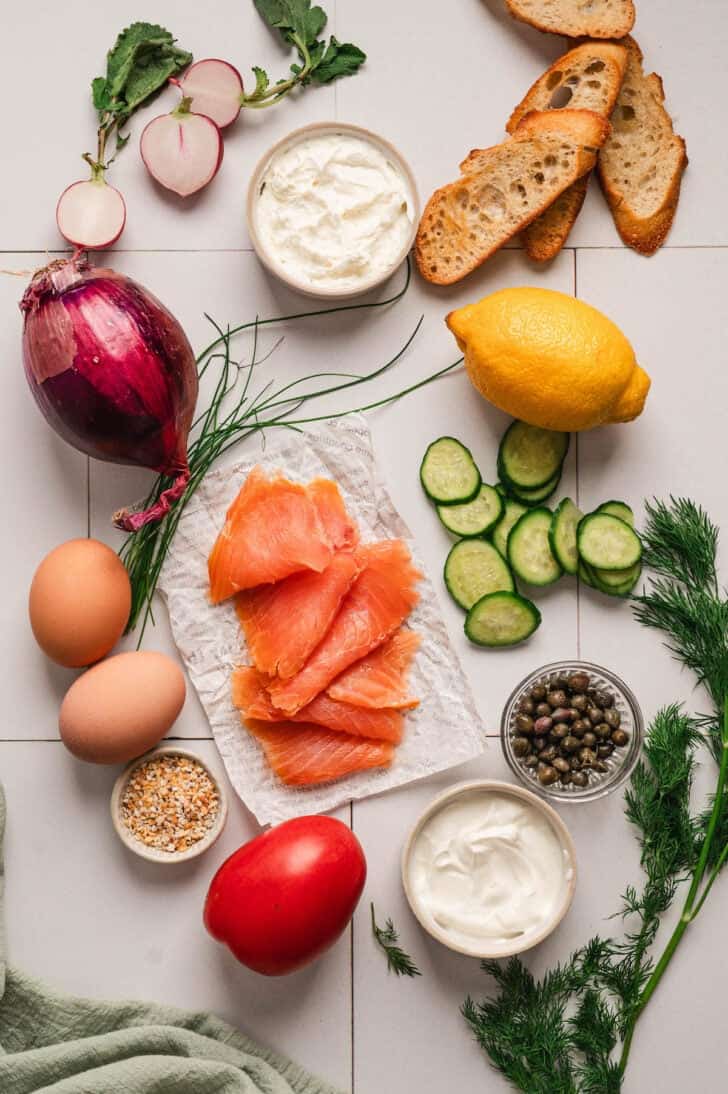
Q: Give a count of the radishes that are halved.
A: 3